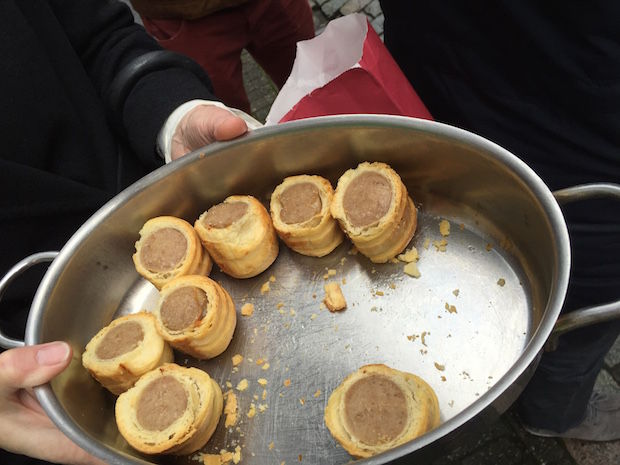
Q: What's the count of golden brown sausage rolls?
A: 8